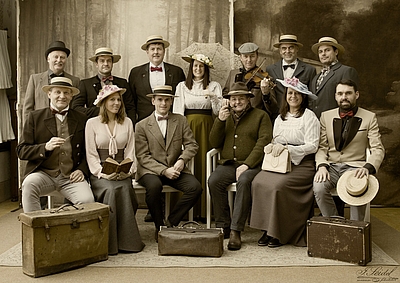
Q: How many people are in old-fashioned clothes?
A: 13